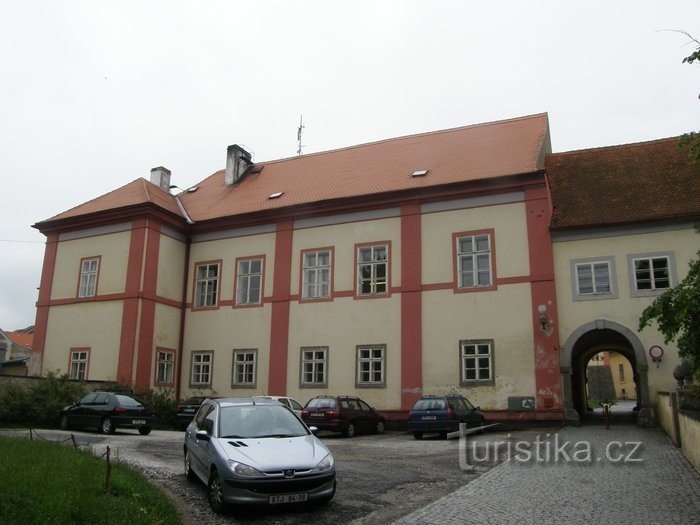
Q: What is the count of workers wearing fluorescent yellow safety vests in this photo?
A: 0